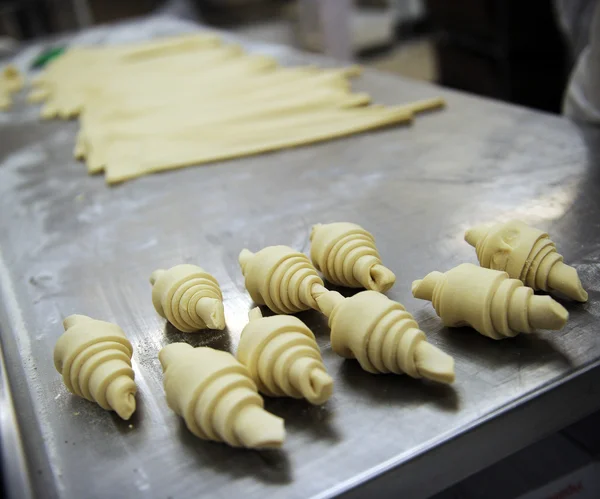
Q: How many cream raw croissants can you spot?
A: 9